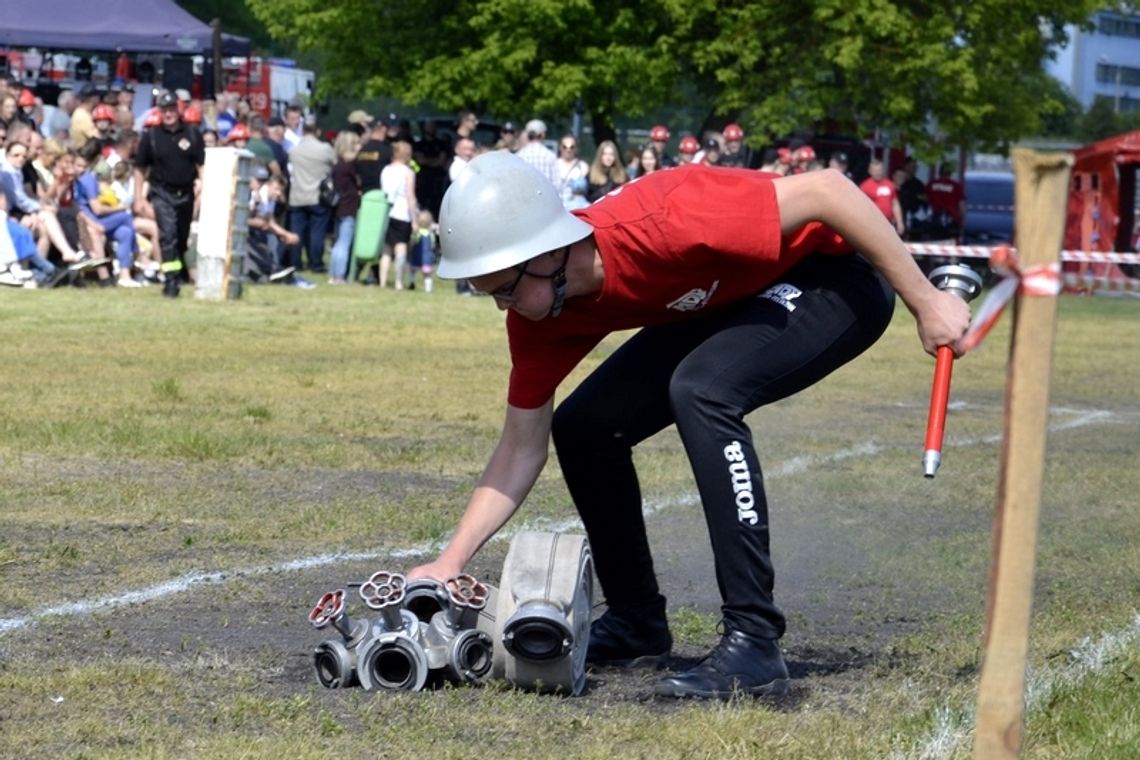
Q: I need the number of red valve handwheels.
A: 3